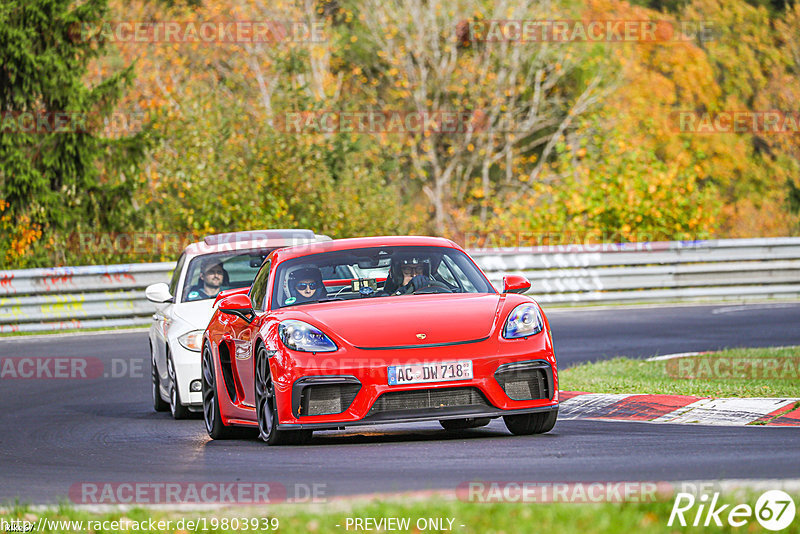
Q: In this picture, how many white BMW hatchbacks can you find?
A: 1